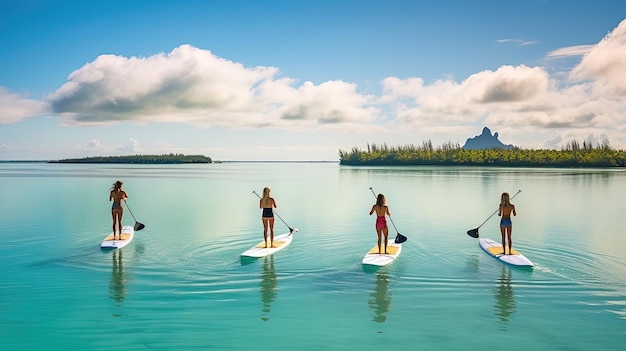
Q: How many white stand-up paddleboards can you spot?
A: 4